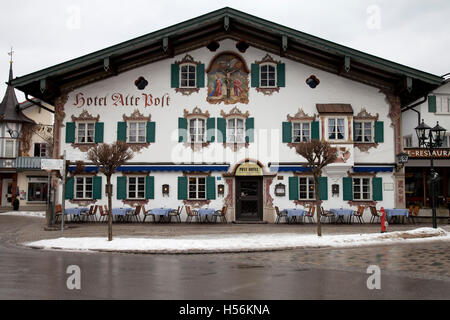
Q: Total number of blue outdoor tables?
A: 7